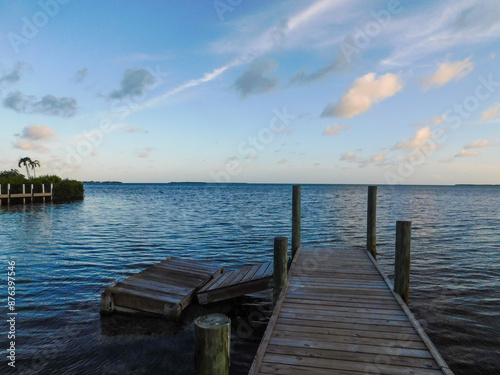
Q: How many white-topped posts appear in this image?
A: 6